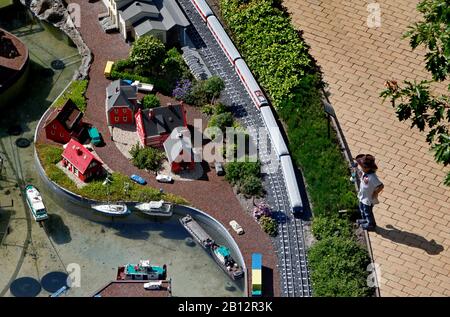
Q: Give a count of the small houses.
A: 5